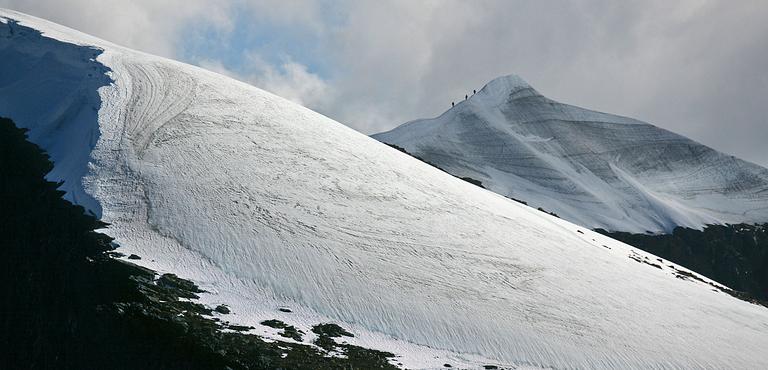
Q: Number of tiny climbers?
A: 3